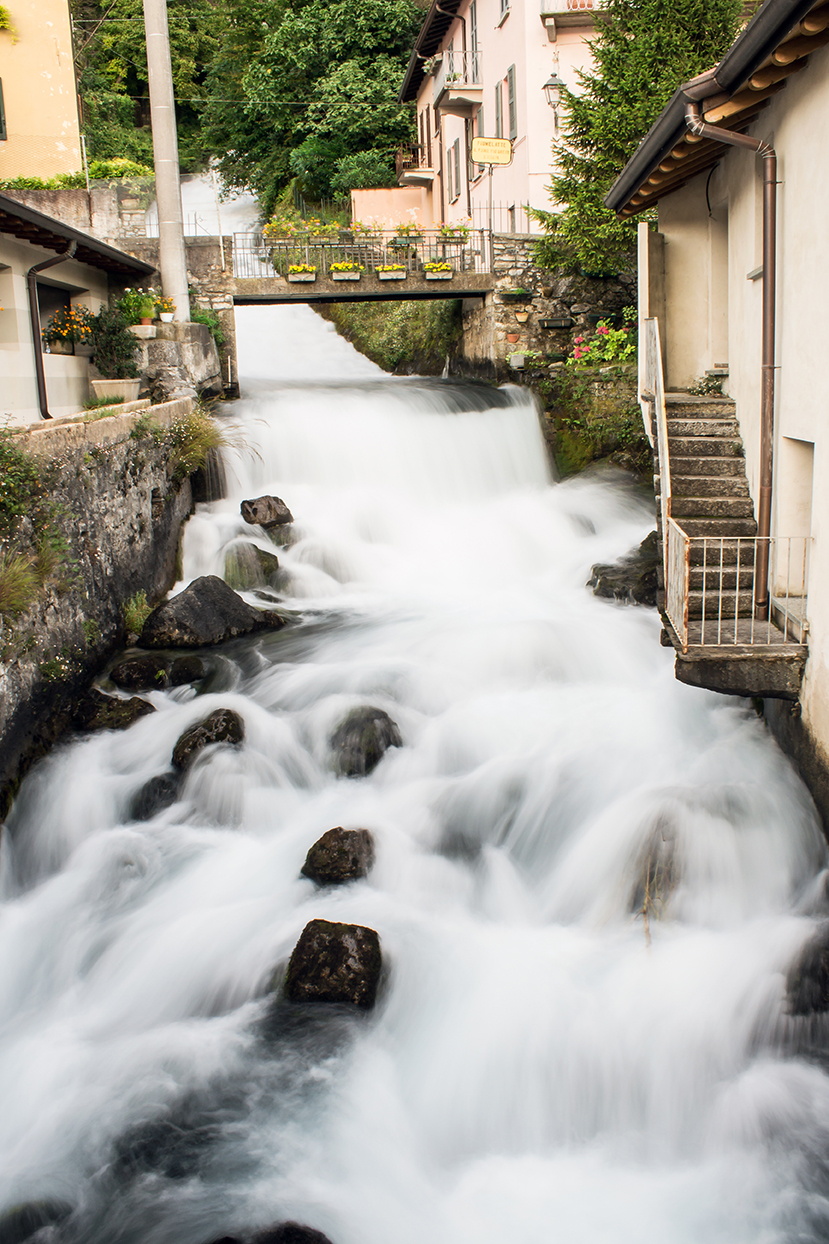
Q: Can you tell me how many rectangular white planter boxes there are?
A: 4